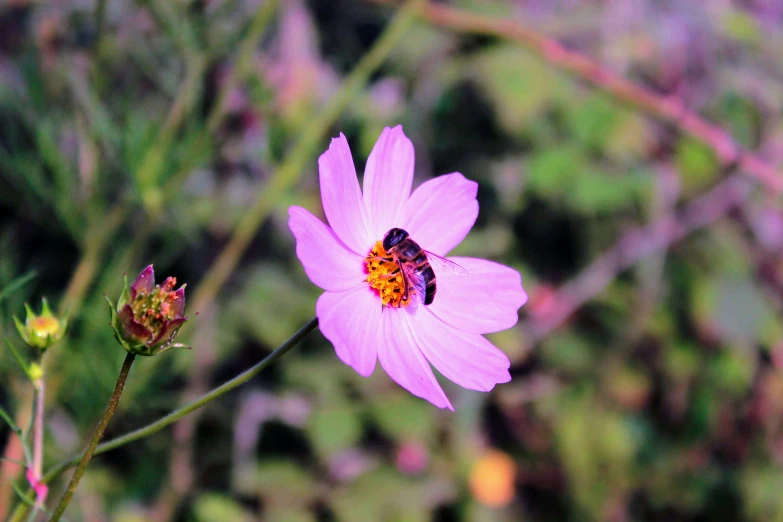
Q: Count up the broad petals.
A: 8